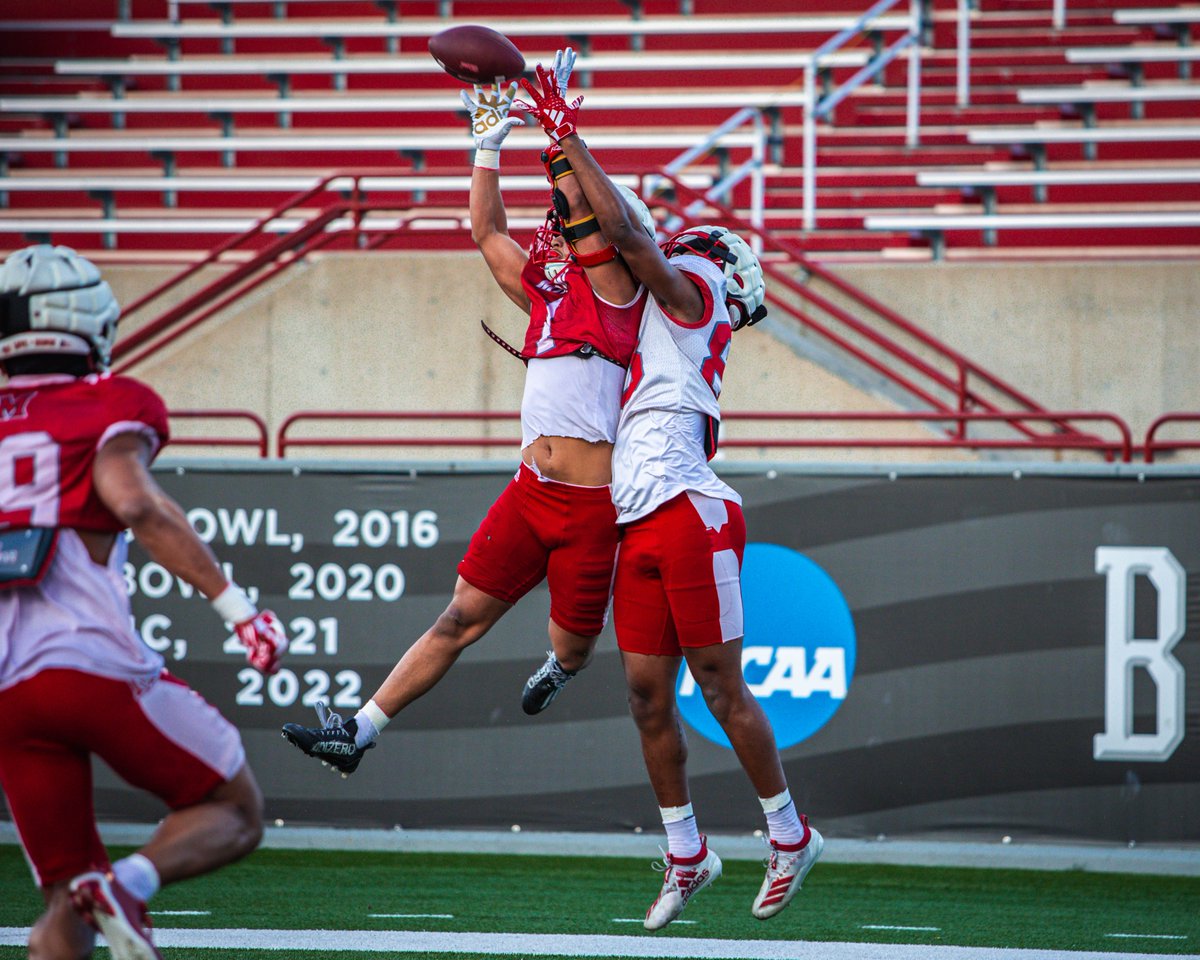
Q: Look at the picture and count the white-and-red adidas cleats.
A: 2